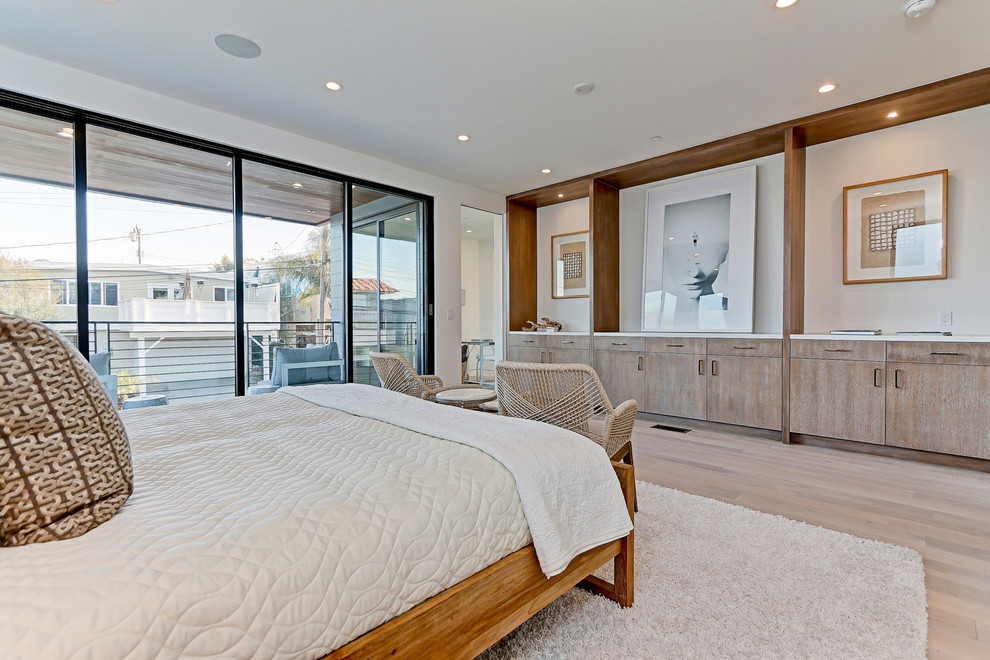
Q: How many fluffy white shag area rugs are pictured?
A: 1